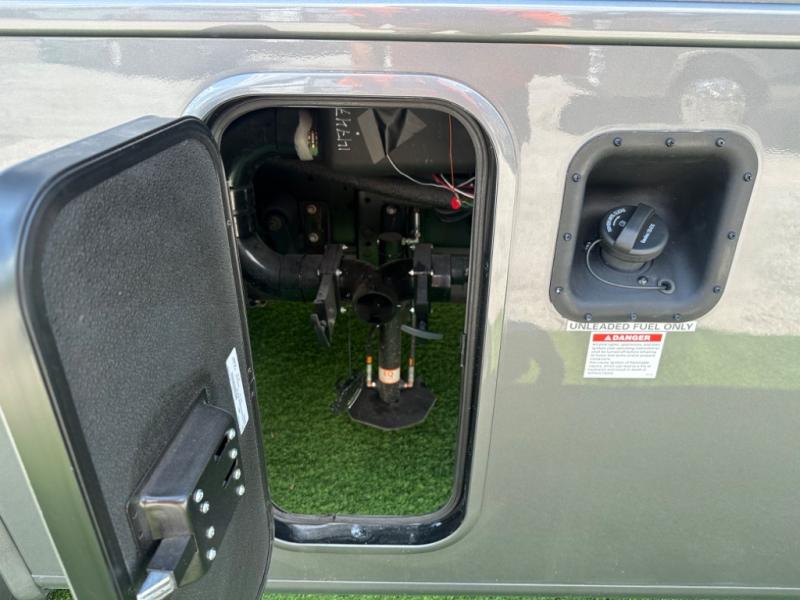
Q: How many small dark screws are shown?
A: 12